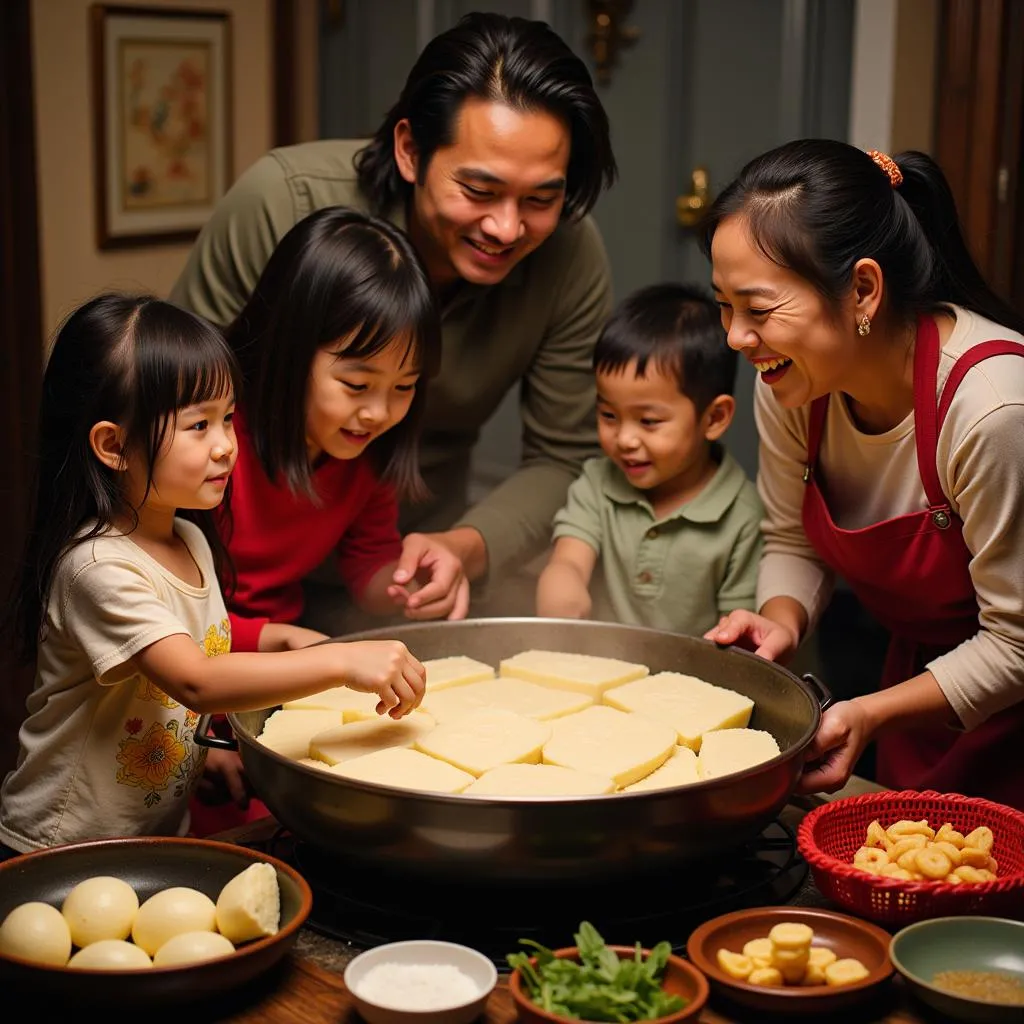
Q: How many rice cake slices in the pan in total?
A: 13